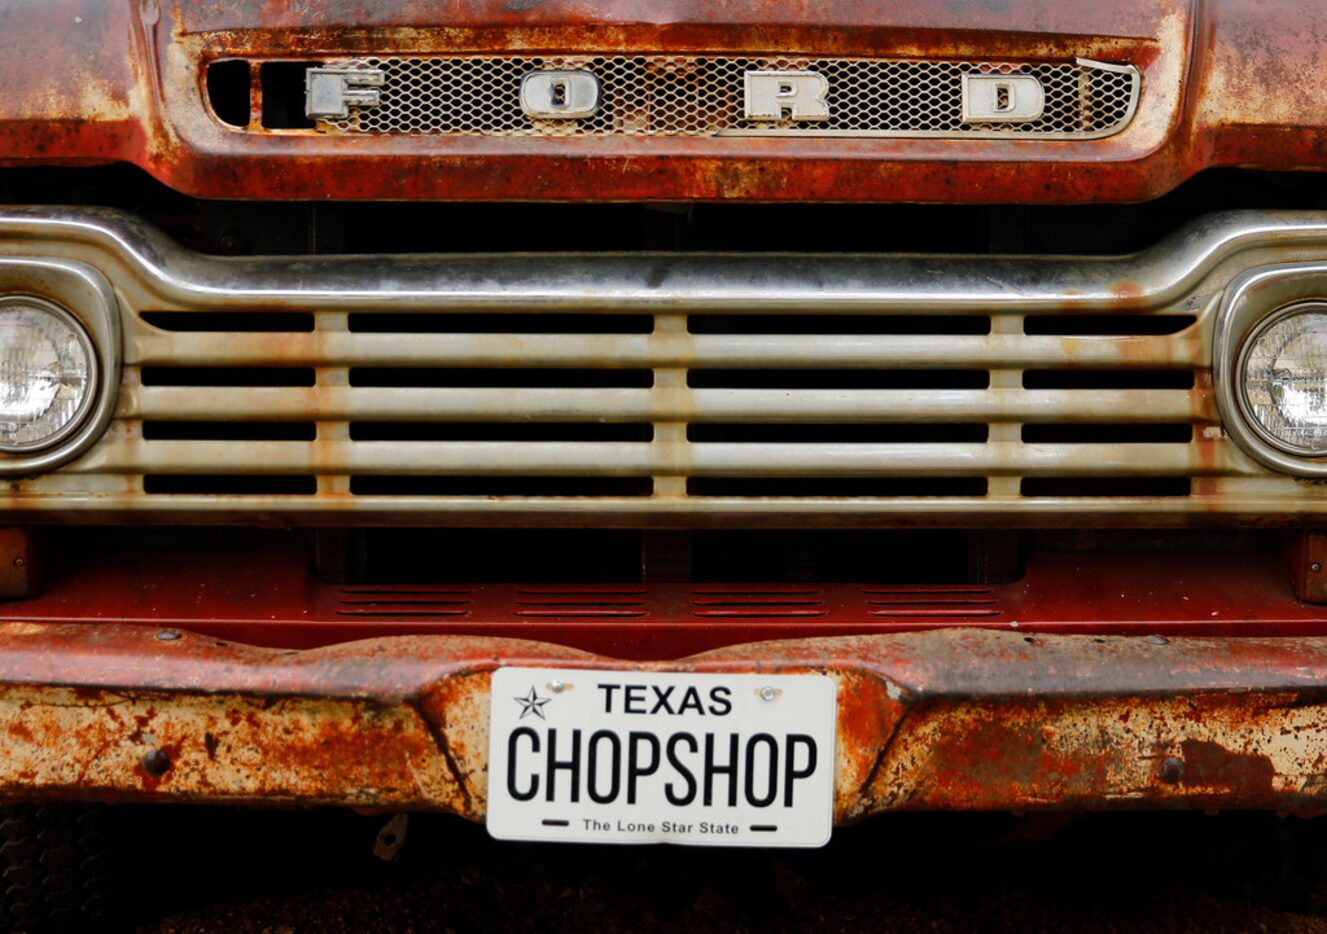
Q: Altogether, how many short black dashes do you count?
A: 2